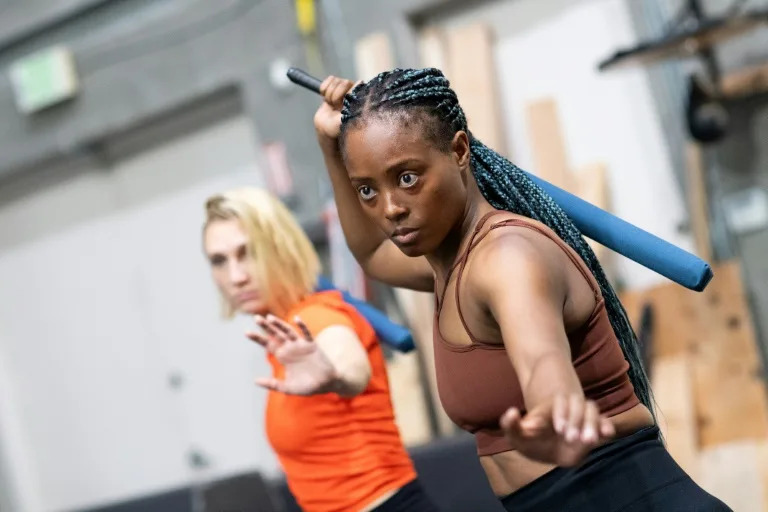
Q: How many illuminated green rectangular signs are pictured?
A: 1